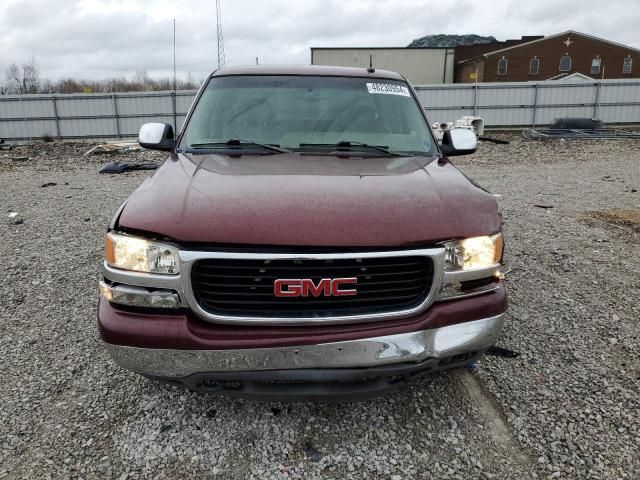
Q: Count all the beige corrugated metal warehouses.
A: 1